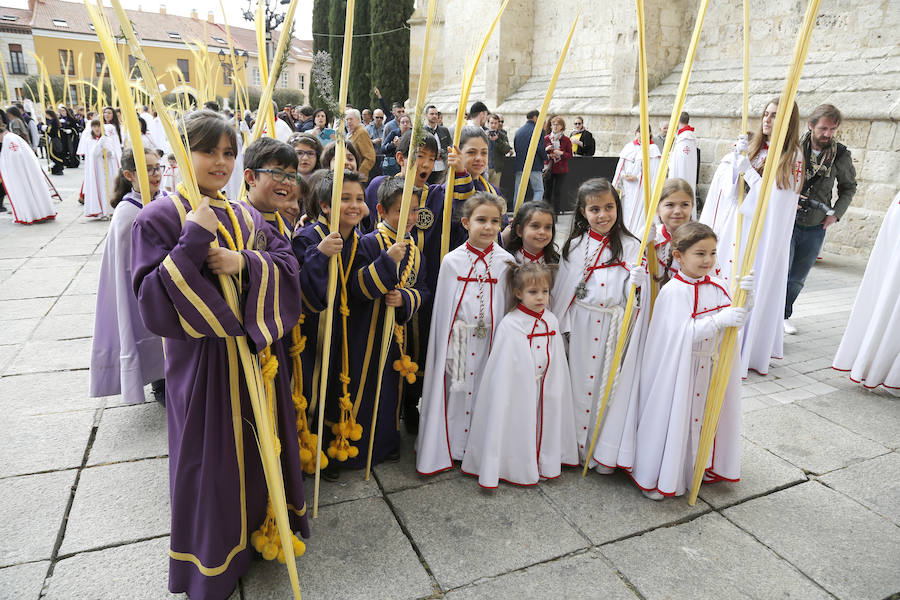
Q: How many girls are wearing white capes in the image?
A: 6